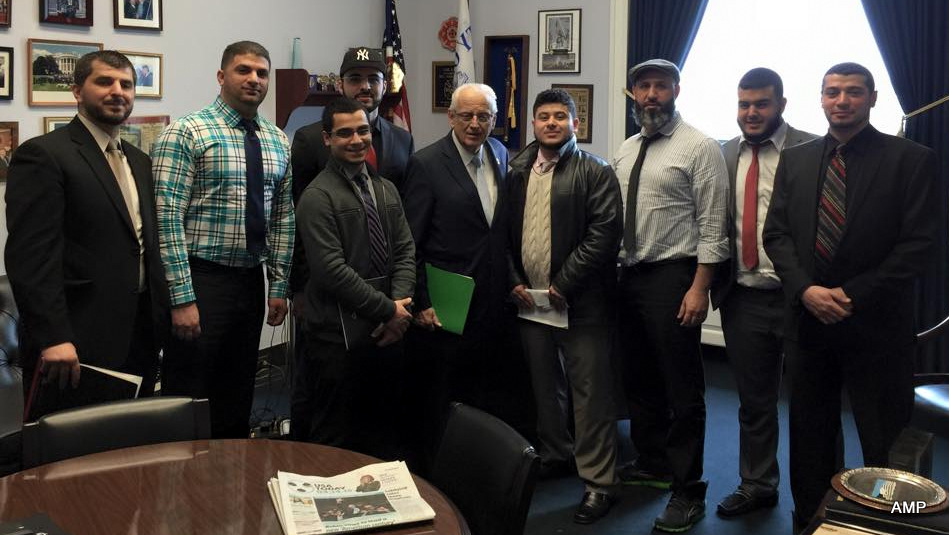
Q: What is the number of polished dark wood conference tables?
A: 1